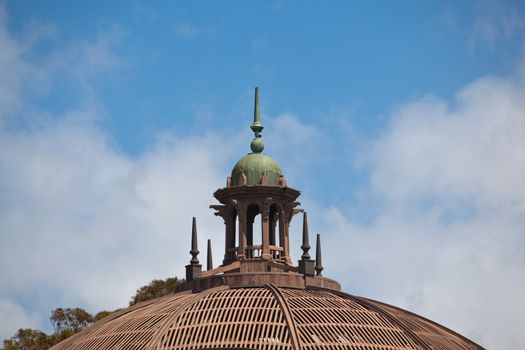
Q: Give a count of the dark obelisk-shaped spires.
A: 4